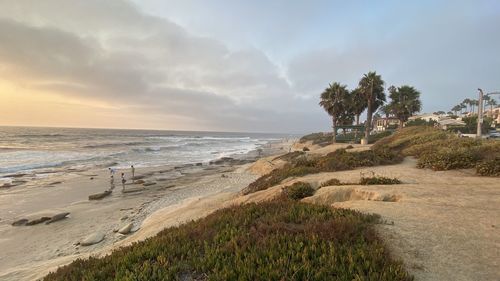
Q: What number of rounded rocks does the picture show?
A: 2